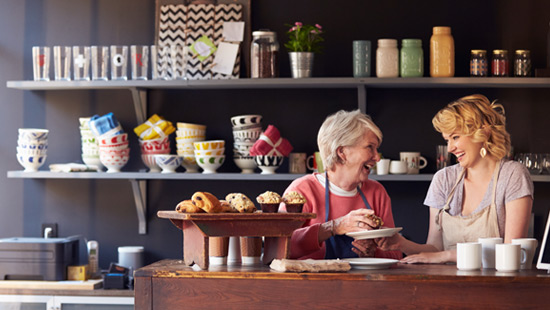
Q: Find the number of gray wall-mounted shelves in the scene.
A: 2